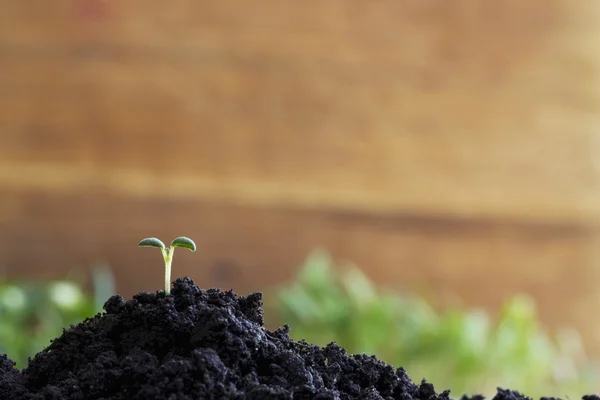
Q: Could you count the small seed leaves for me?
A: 2